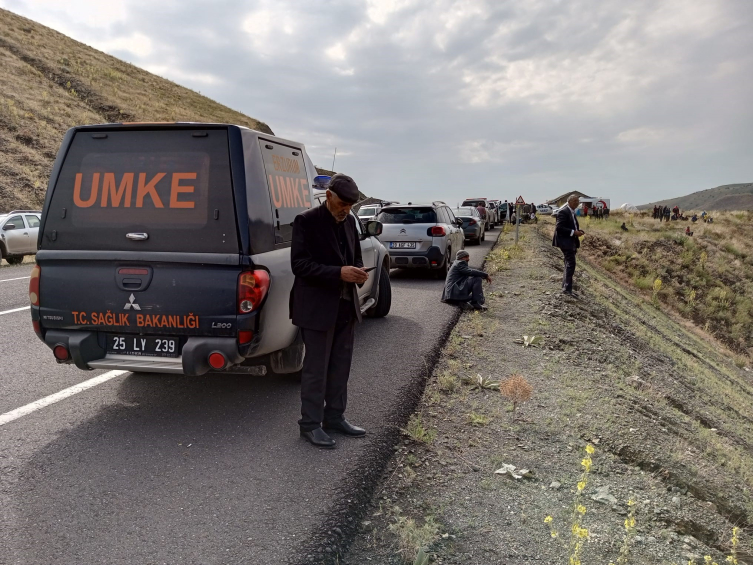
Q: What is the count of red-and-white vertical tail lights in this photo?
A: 2